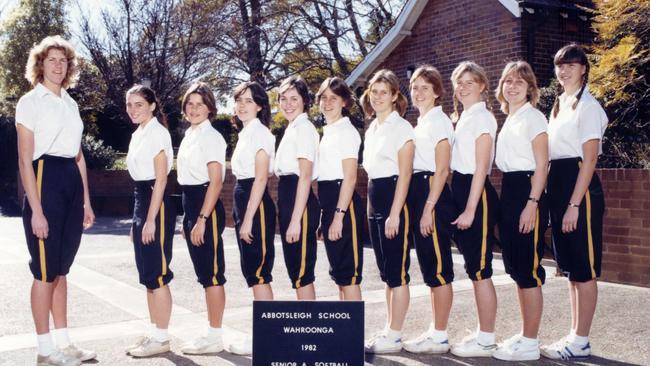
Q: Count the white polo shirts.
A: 11